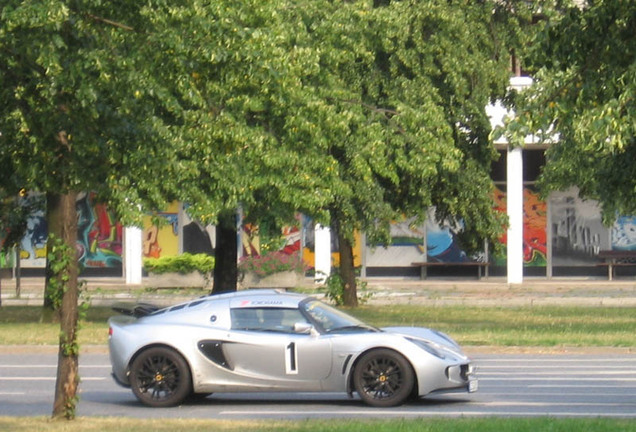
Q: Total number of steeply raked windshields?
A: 1